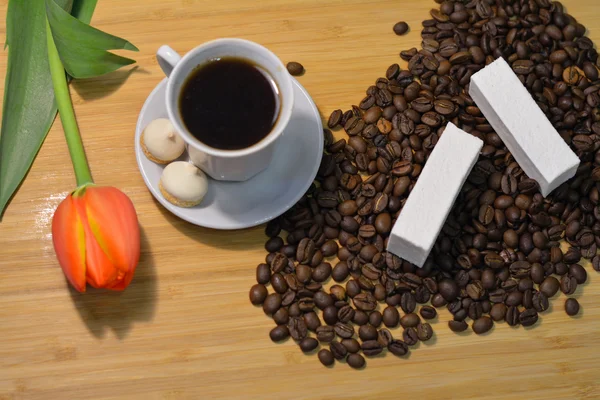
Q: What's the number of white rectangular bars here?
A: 2